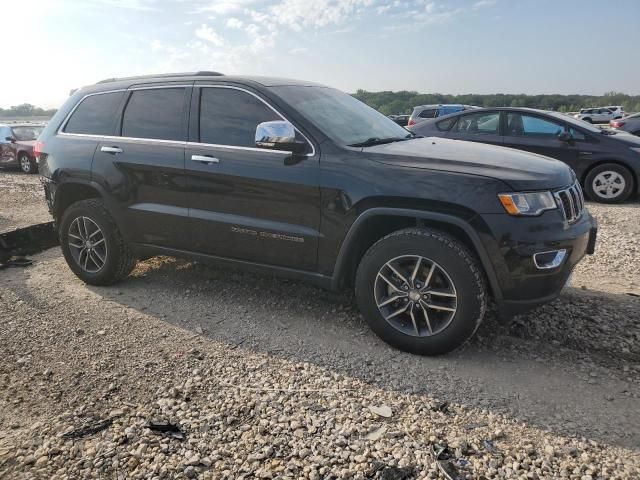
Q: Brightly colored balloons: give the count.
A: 0